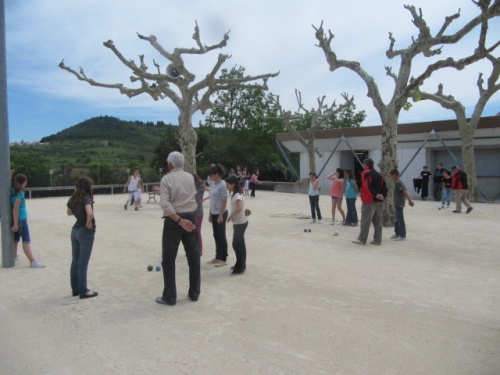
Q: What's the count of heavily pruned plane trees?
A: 4